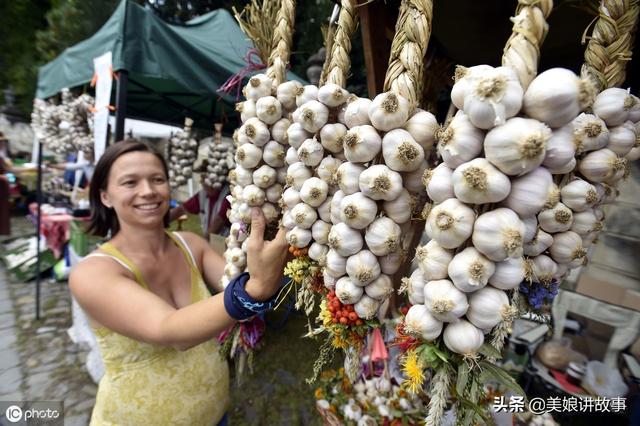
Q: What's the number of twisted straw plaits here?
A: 5